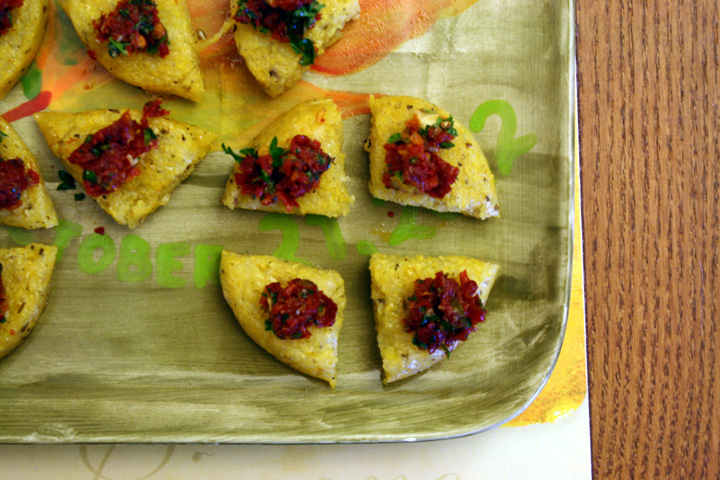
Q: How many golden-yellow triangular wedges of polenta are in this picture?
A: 10